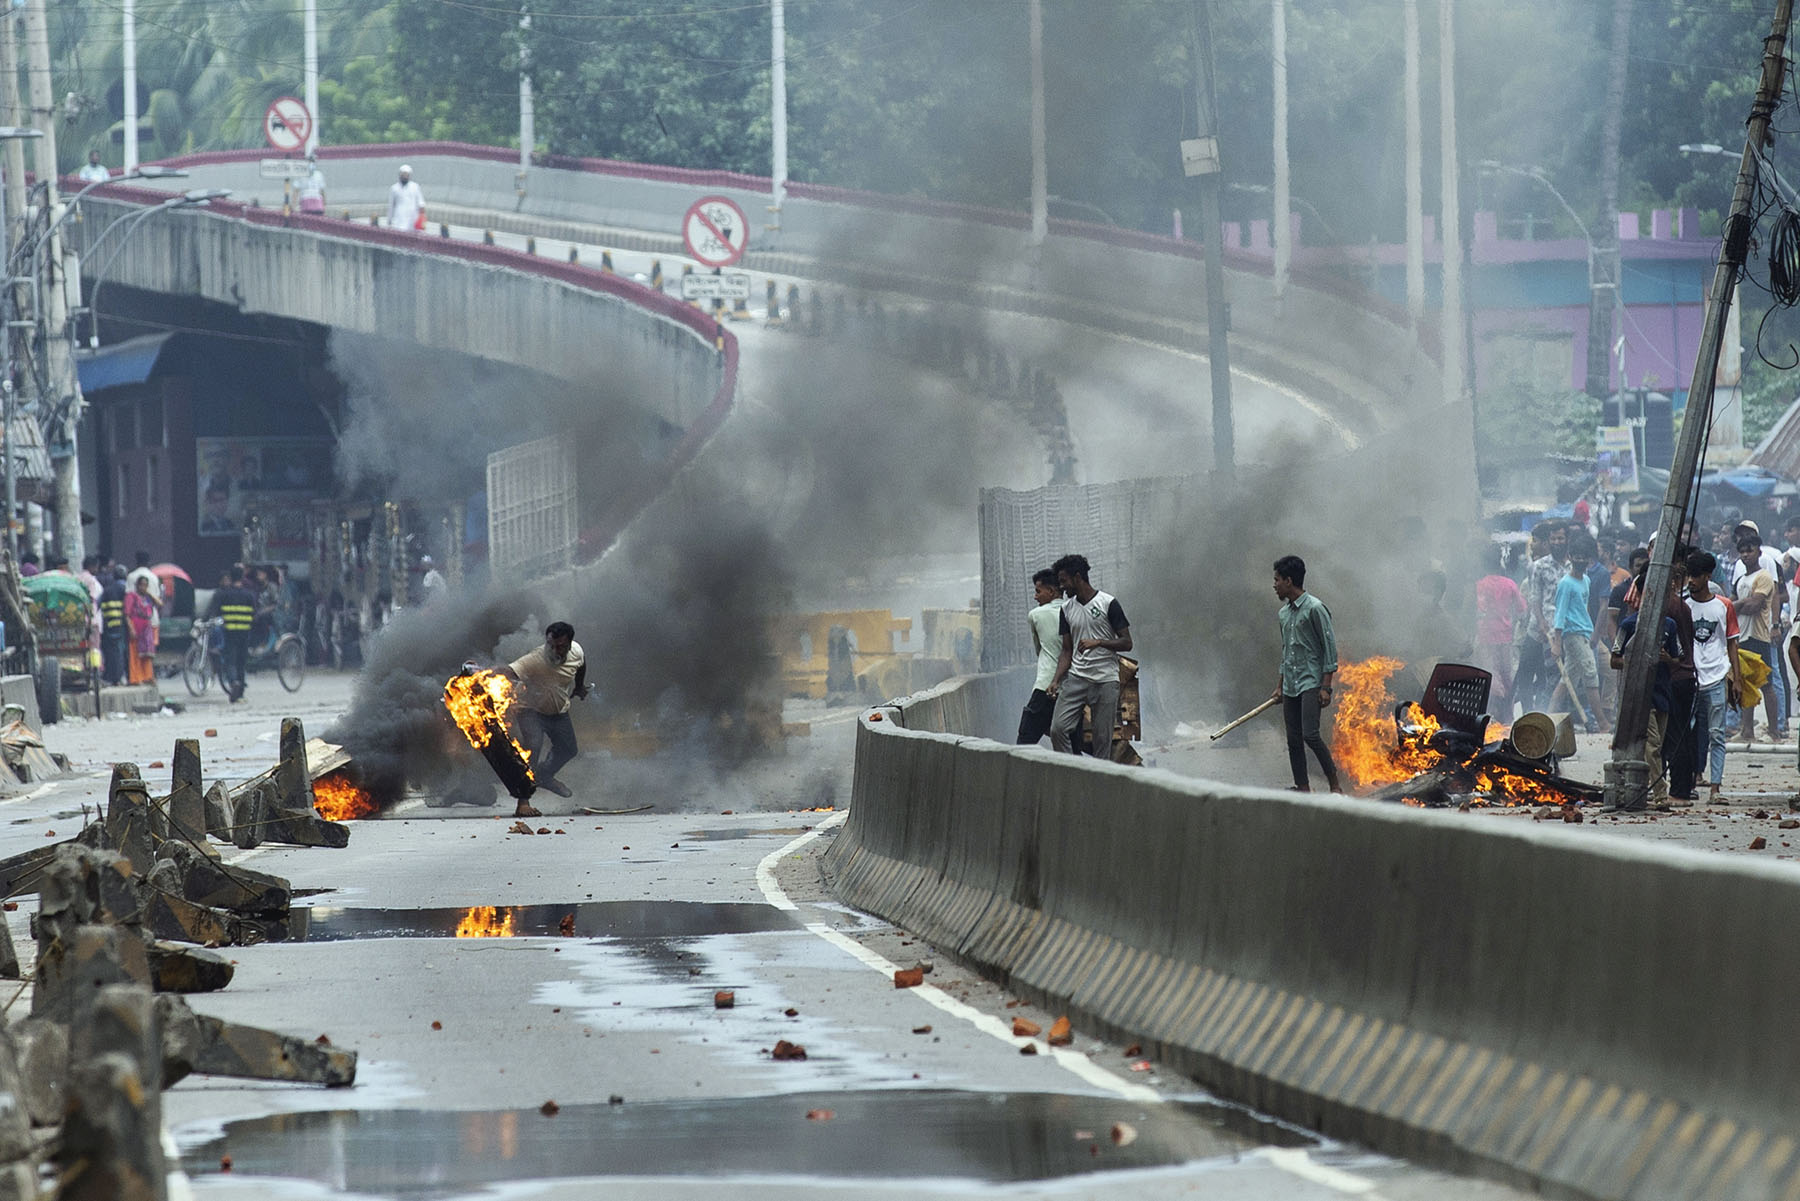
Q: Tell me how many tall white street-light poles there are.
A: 8